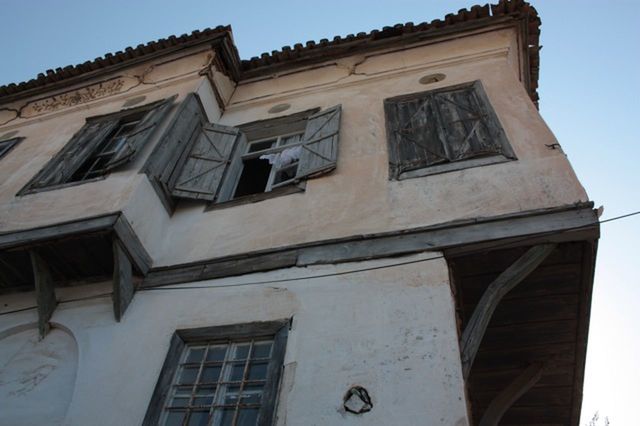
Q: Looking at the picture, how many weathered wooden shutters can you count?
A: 6